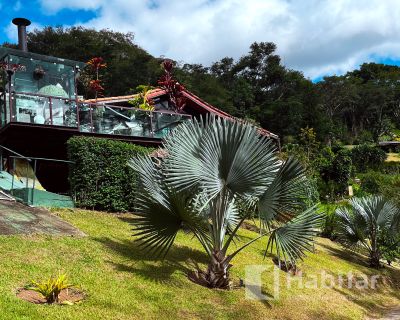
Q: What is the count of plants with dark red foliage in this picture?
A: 2